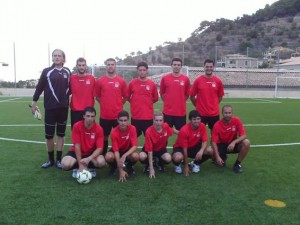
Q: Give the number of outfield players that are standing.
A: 5